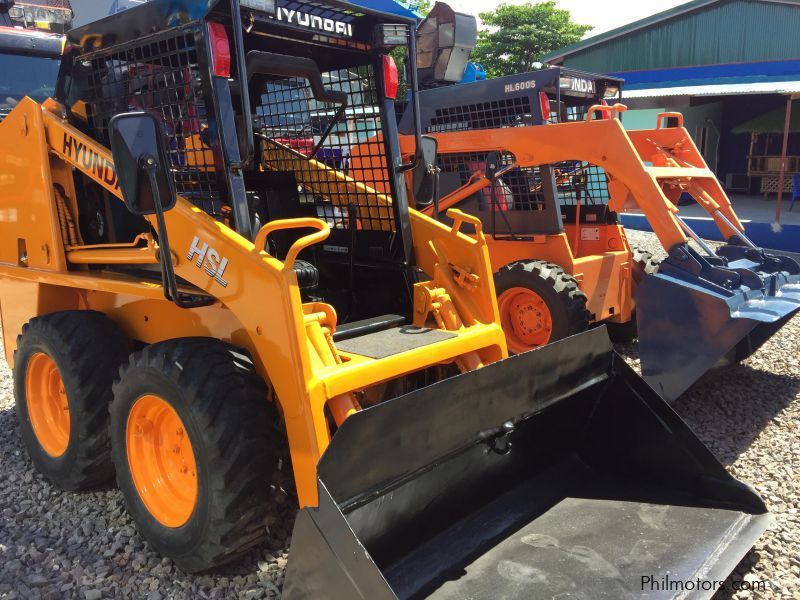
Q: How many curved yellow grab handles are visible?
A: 2